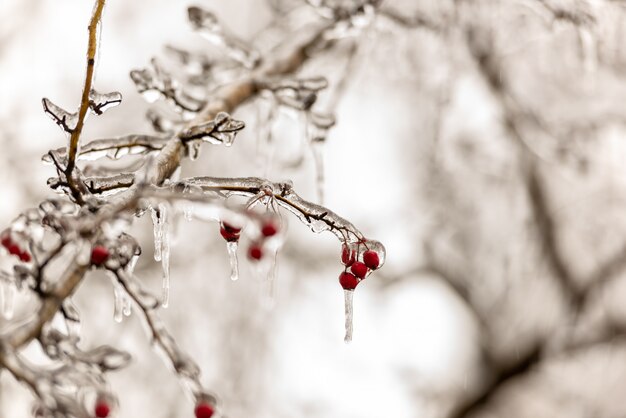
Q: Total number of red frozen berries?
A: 13